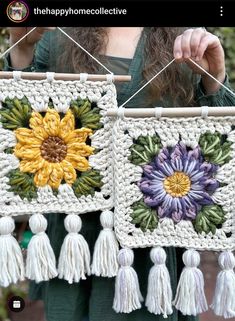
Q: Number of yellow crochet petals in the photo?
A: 12